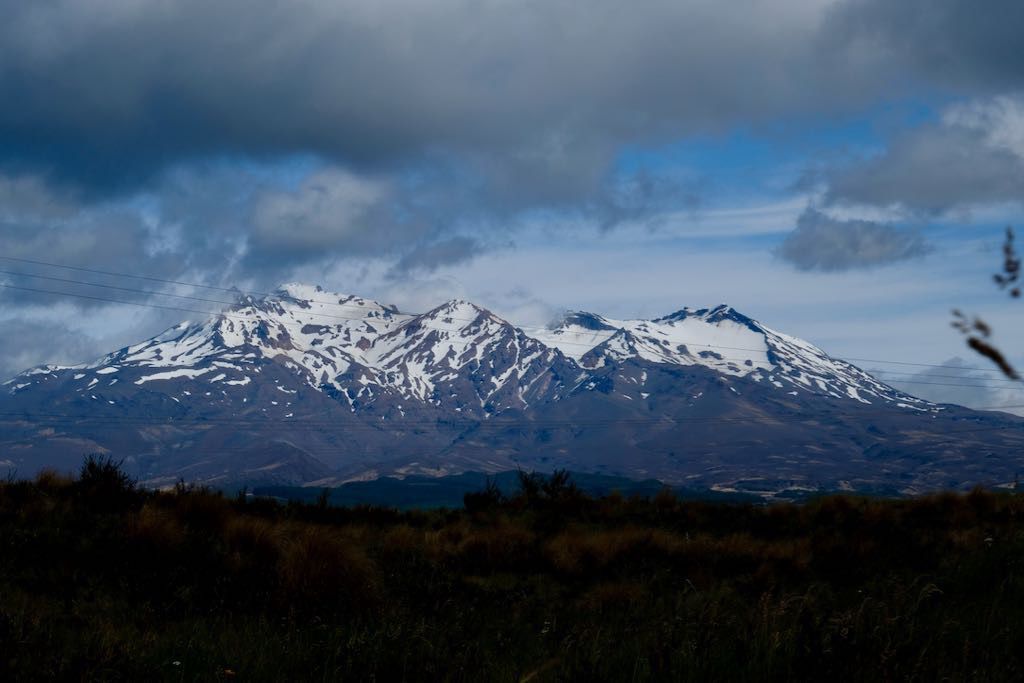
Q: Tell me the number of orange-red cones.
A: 0